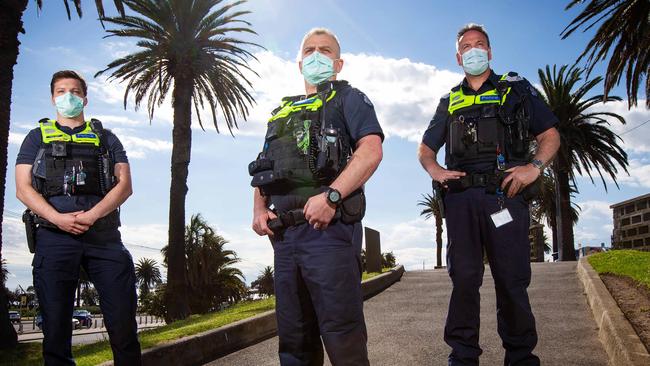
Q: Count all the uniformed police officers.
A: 3